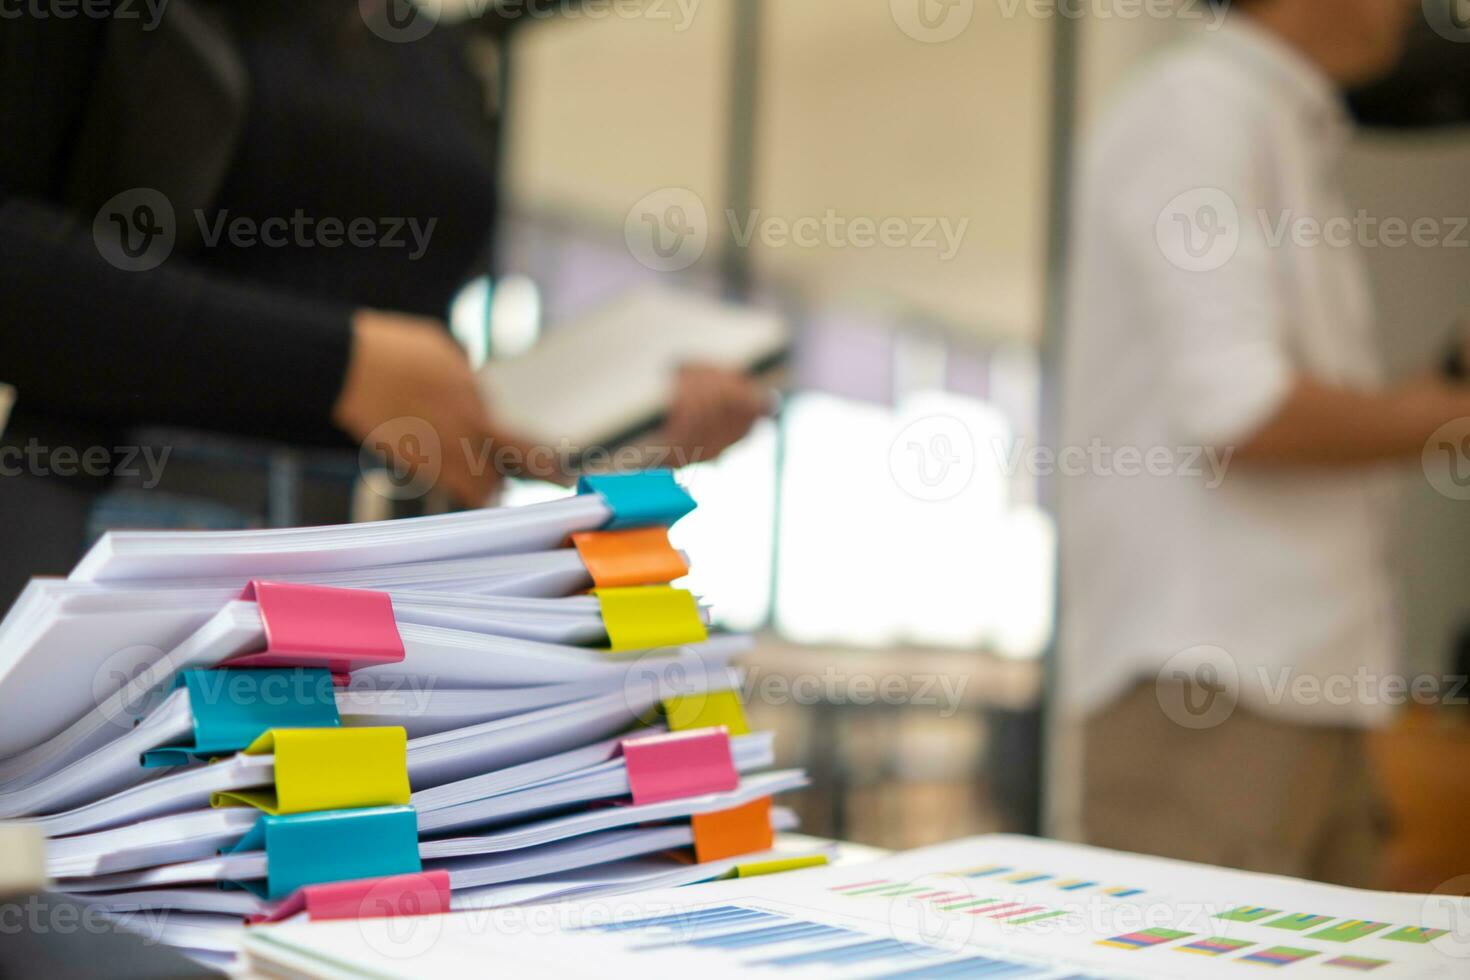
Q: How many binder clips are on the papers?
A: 12